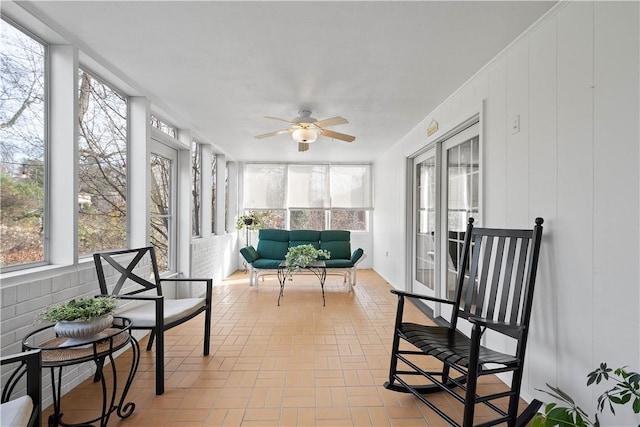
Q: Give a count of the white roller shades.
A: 3